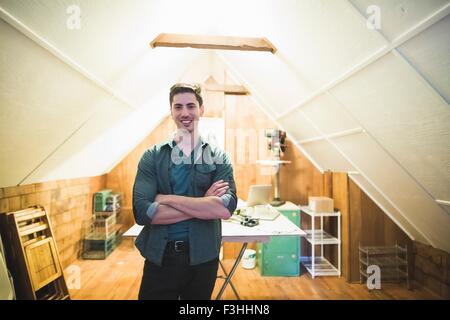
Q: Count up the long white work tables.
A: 1